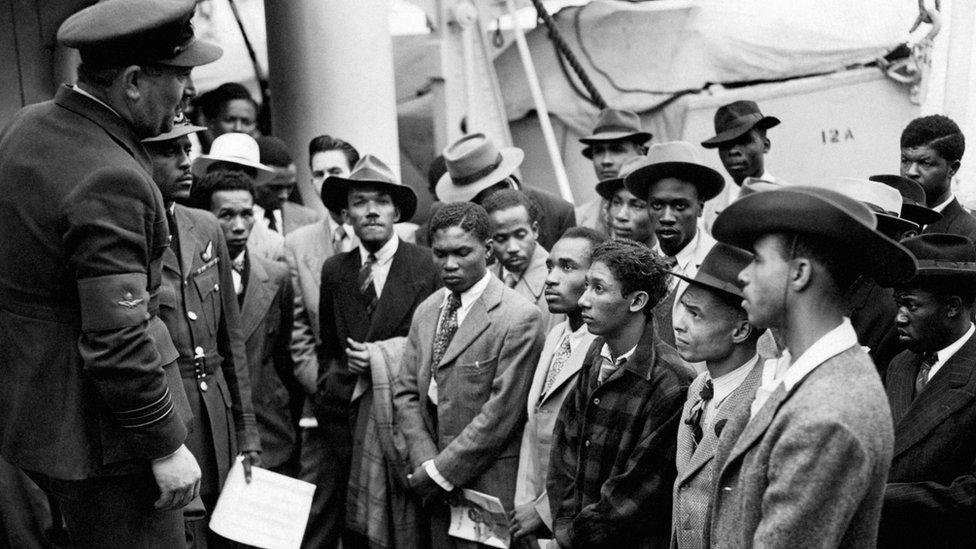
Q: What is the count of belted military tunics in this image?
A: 2